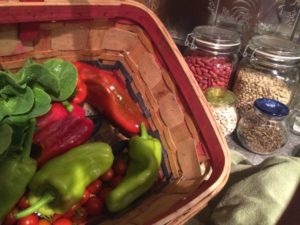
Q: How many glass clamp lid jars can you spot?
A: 2